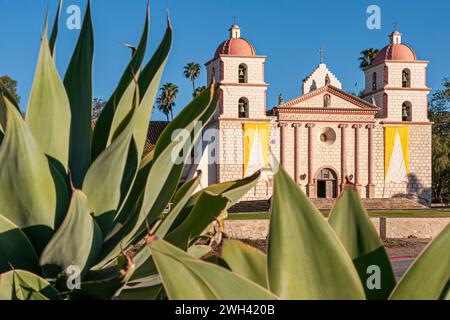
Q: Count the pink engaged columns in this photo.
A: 6